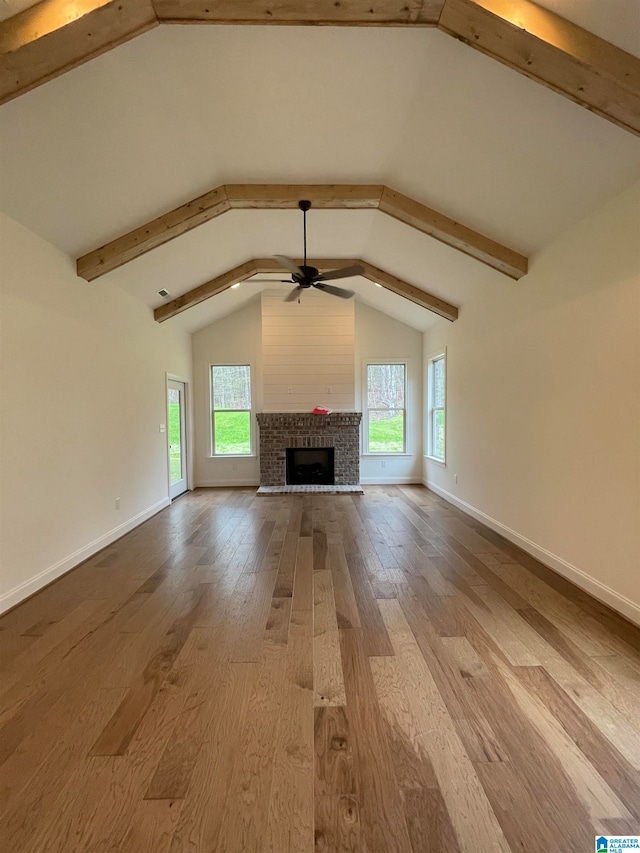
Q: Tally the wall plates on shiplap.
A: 2